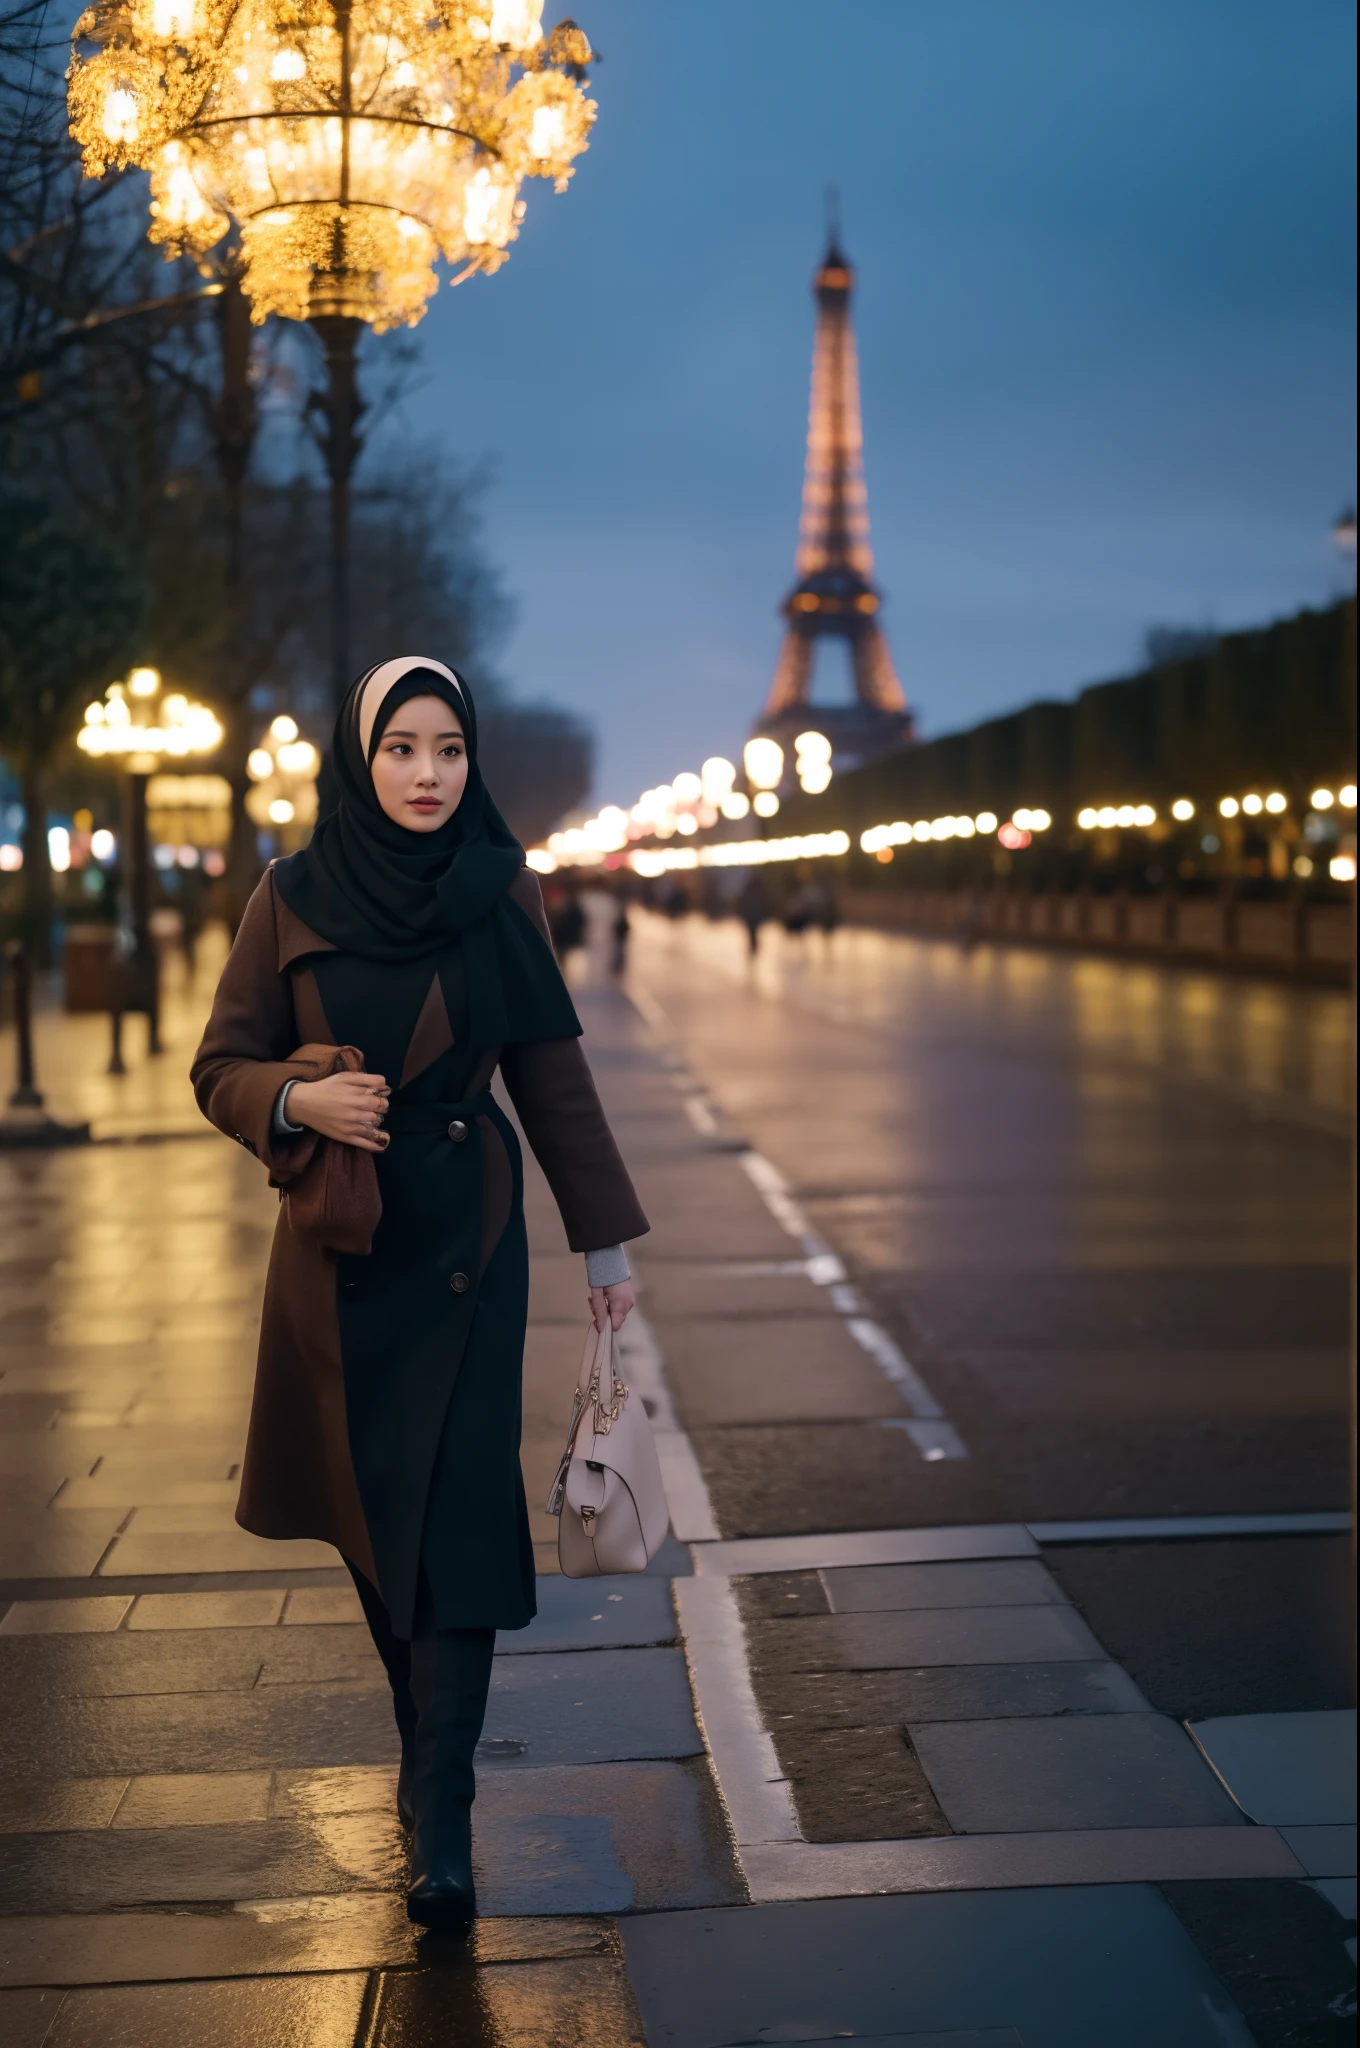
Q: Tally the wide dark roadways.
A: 1